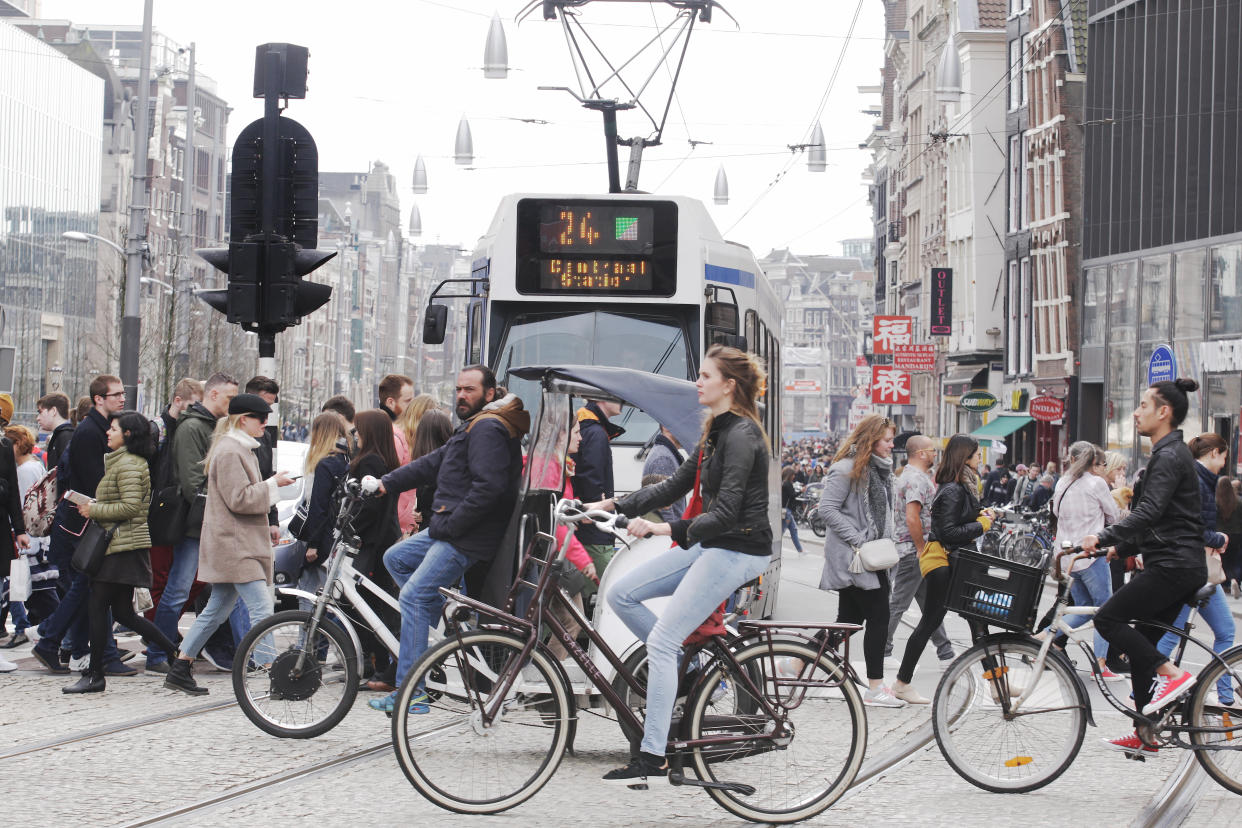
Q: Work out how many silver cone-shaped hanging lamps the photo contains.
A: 7